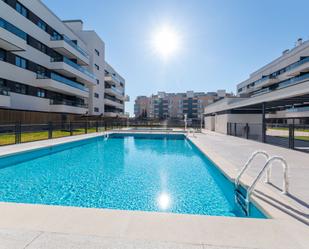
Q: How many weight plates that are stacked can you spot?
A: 0